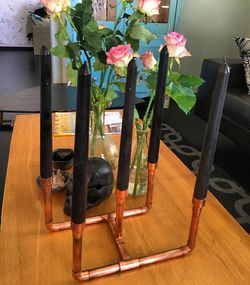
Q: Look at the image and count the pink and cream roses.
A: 5